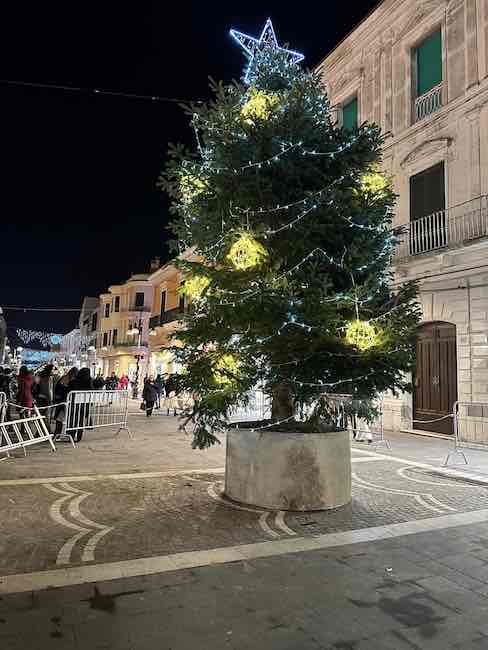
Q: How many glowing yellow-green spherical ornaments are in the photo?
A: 7